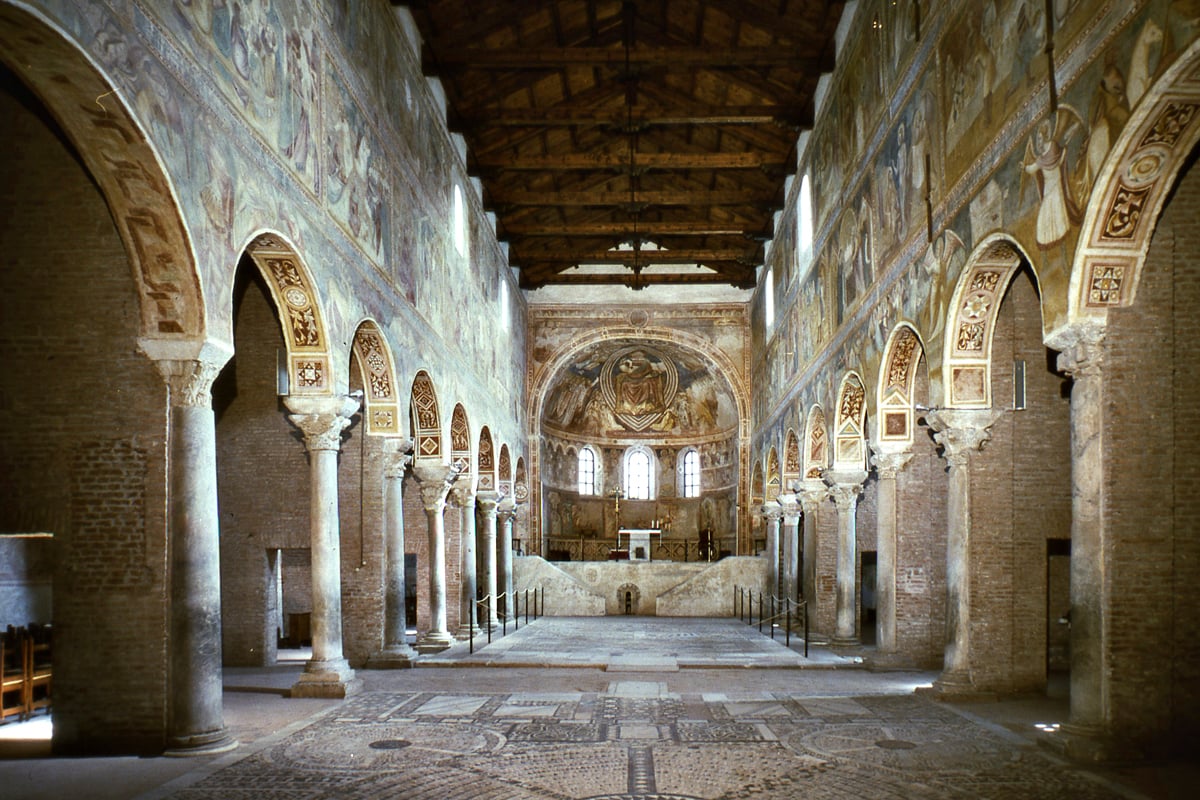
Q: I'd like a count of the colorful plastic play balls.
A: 0